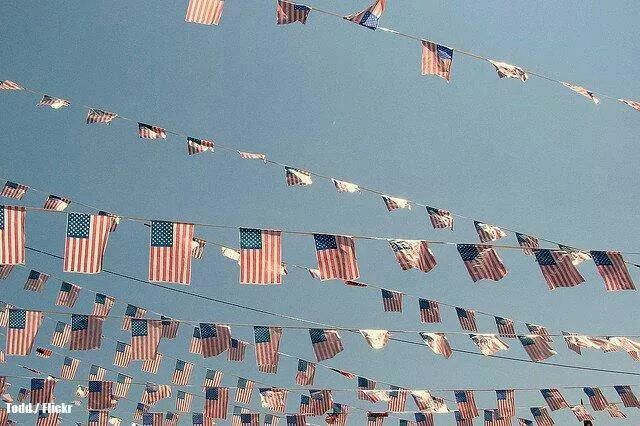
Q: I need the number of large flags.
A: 9